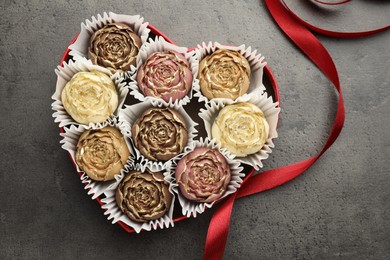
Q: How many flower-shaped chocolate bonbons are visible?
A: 9